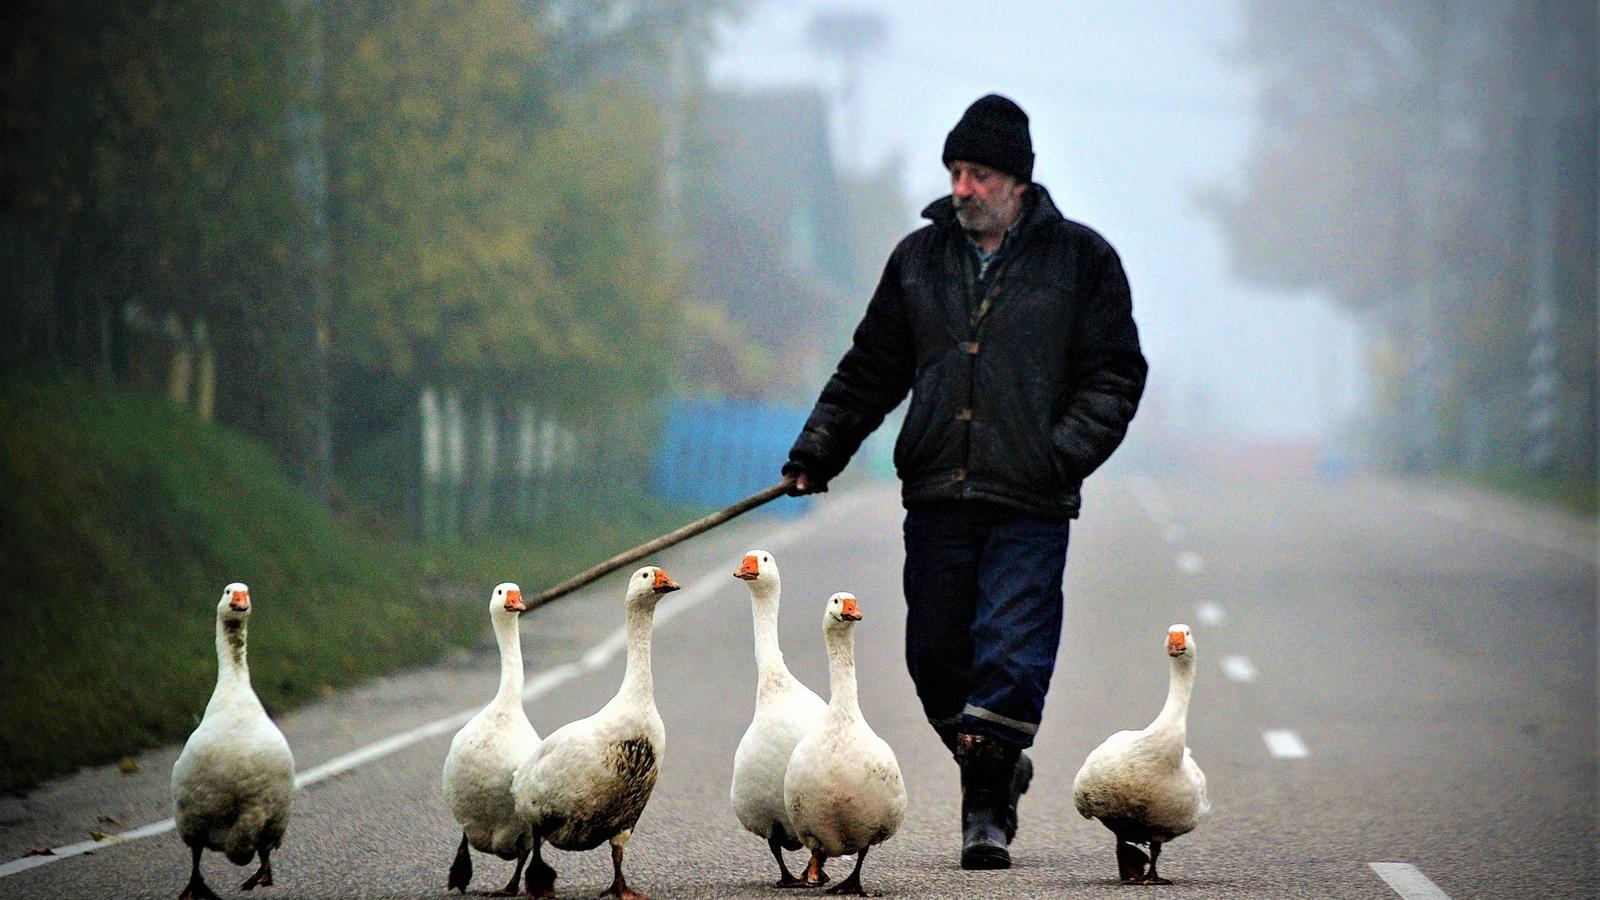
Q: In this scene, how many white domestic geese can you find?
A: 6